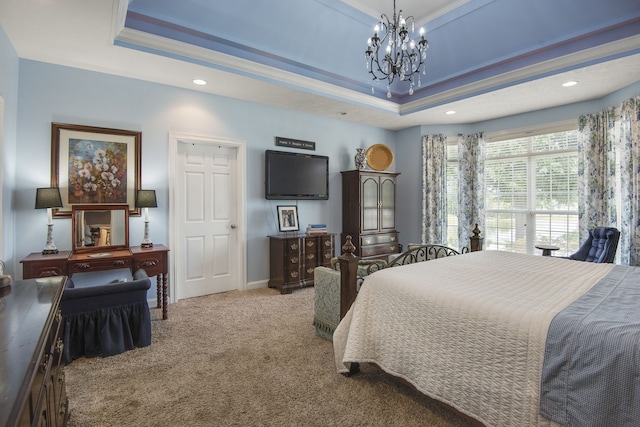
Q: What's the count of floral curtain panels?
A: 4